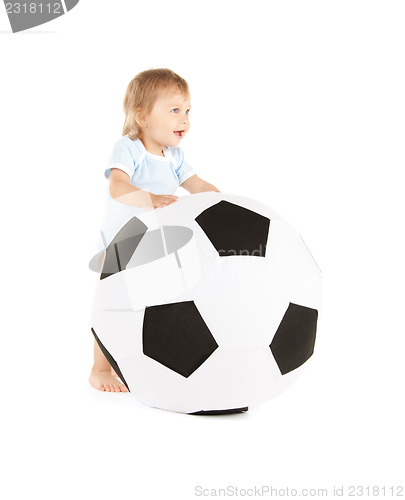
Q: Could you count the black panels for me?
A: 6